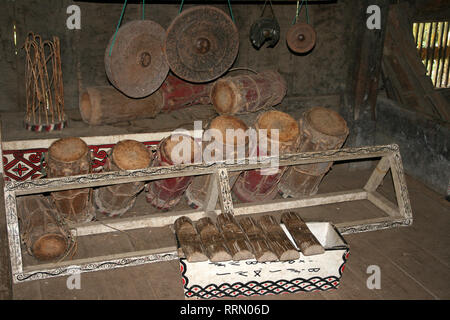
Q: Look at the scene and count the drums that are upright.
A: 6